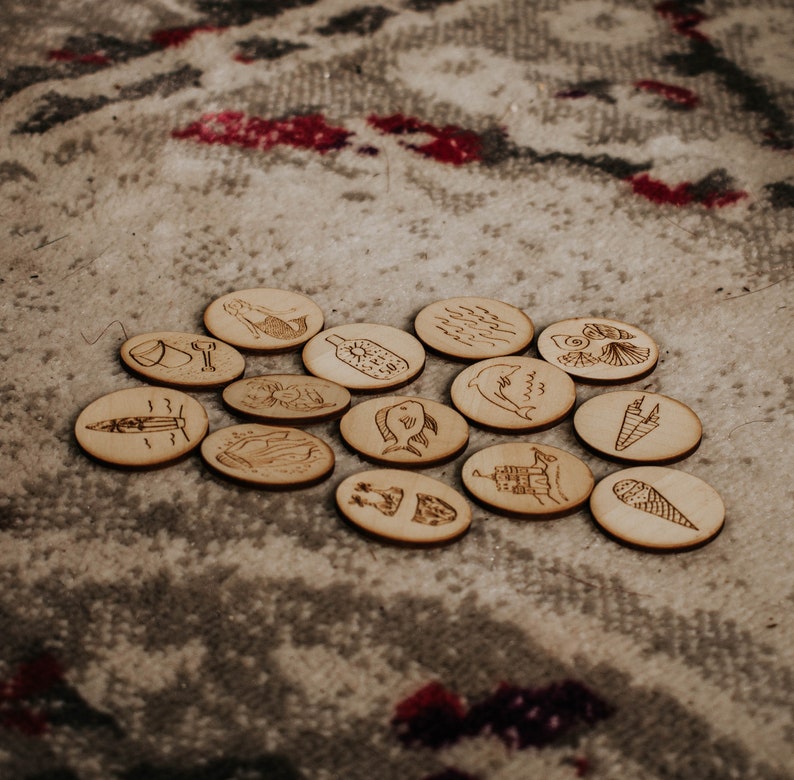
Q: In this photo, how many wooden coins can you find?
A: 14